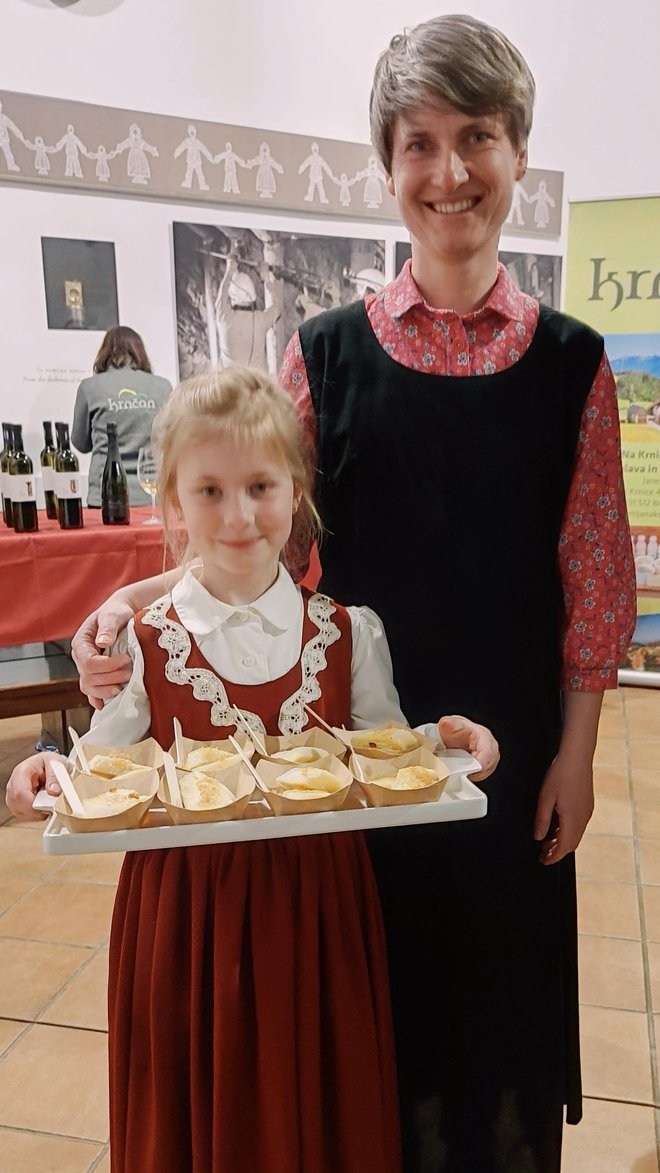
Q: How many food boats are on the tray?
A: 8